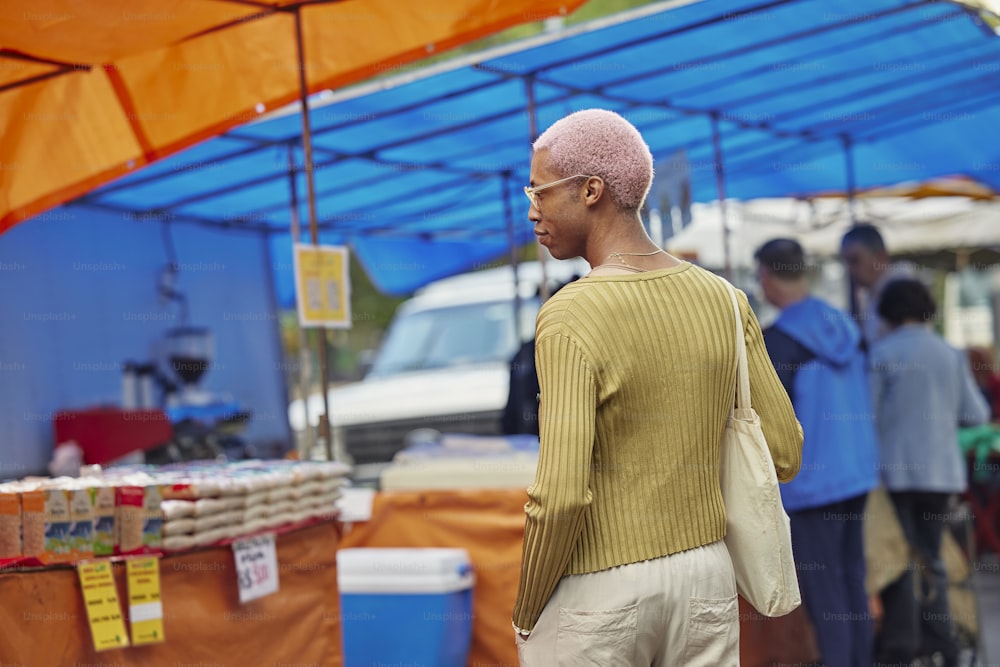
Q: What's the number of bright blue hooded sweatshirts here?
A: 1